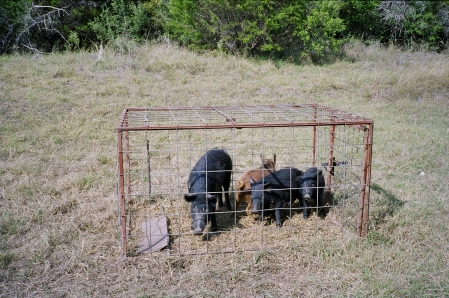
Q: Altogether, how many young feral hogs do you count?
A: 4